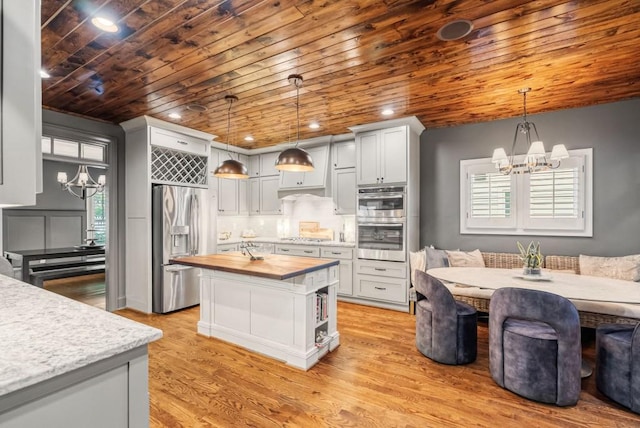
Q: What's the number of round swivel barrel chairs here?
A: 3